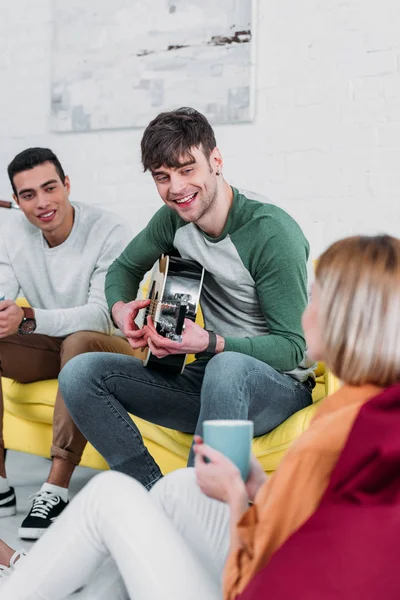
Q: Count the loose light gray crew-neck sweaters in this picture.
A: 1